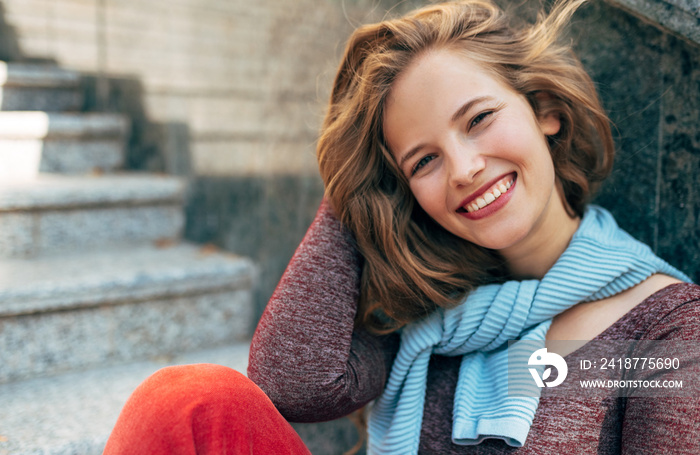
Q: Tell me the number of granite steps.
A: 5